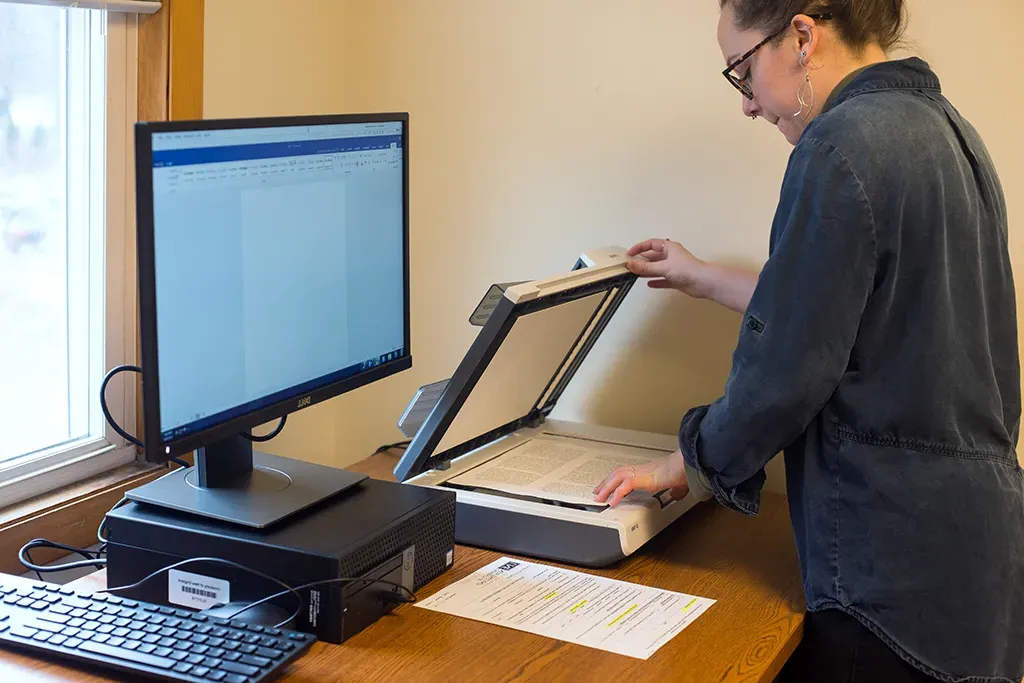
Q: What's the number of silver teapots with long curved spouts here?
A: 0